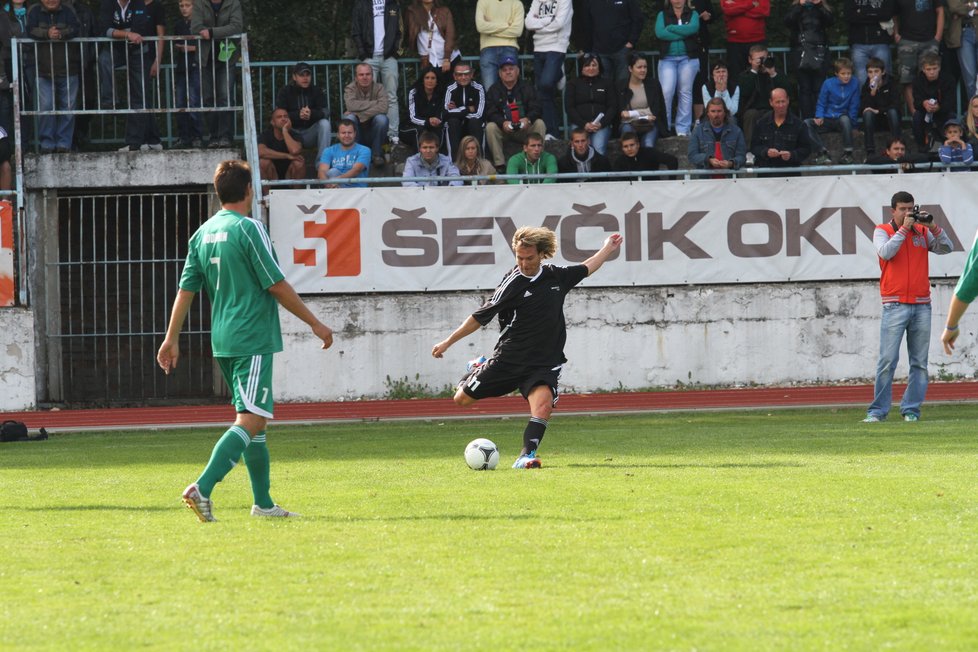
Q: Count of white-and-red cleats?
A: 2